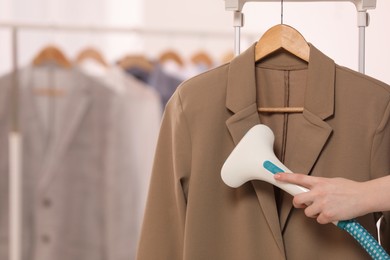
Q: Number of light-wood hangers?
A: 7